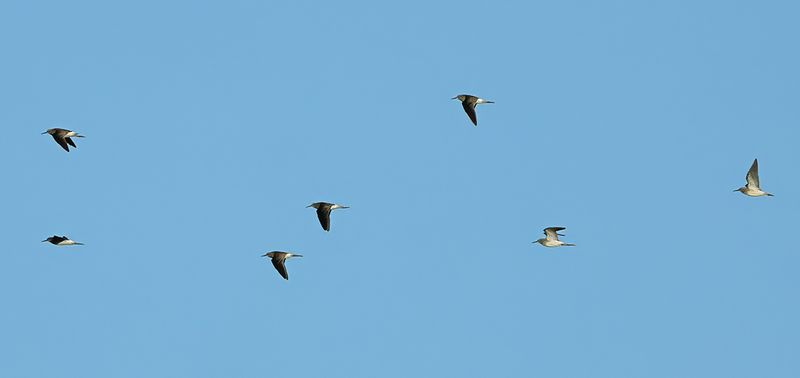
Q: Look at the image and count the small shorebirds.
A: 7